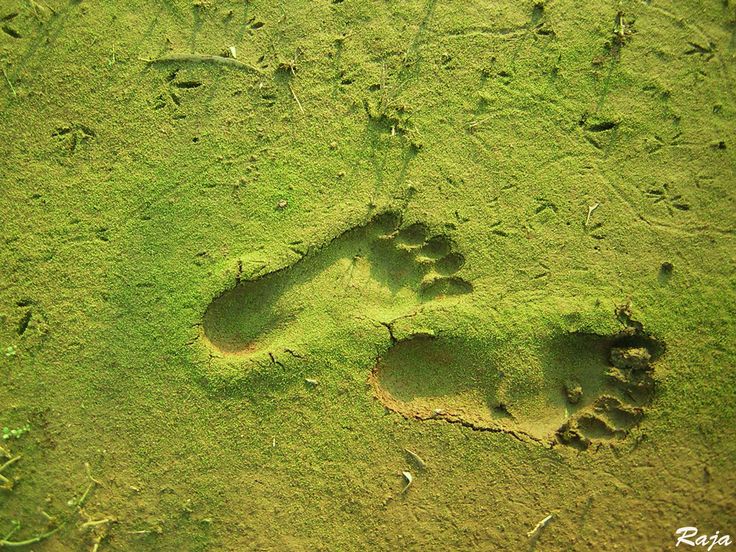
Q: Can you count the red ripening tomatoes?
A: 0